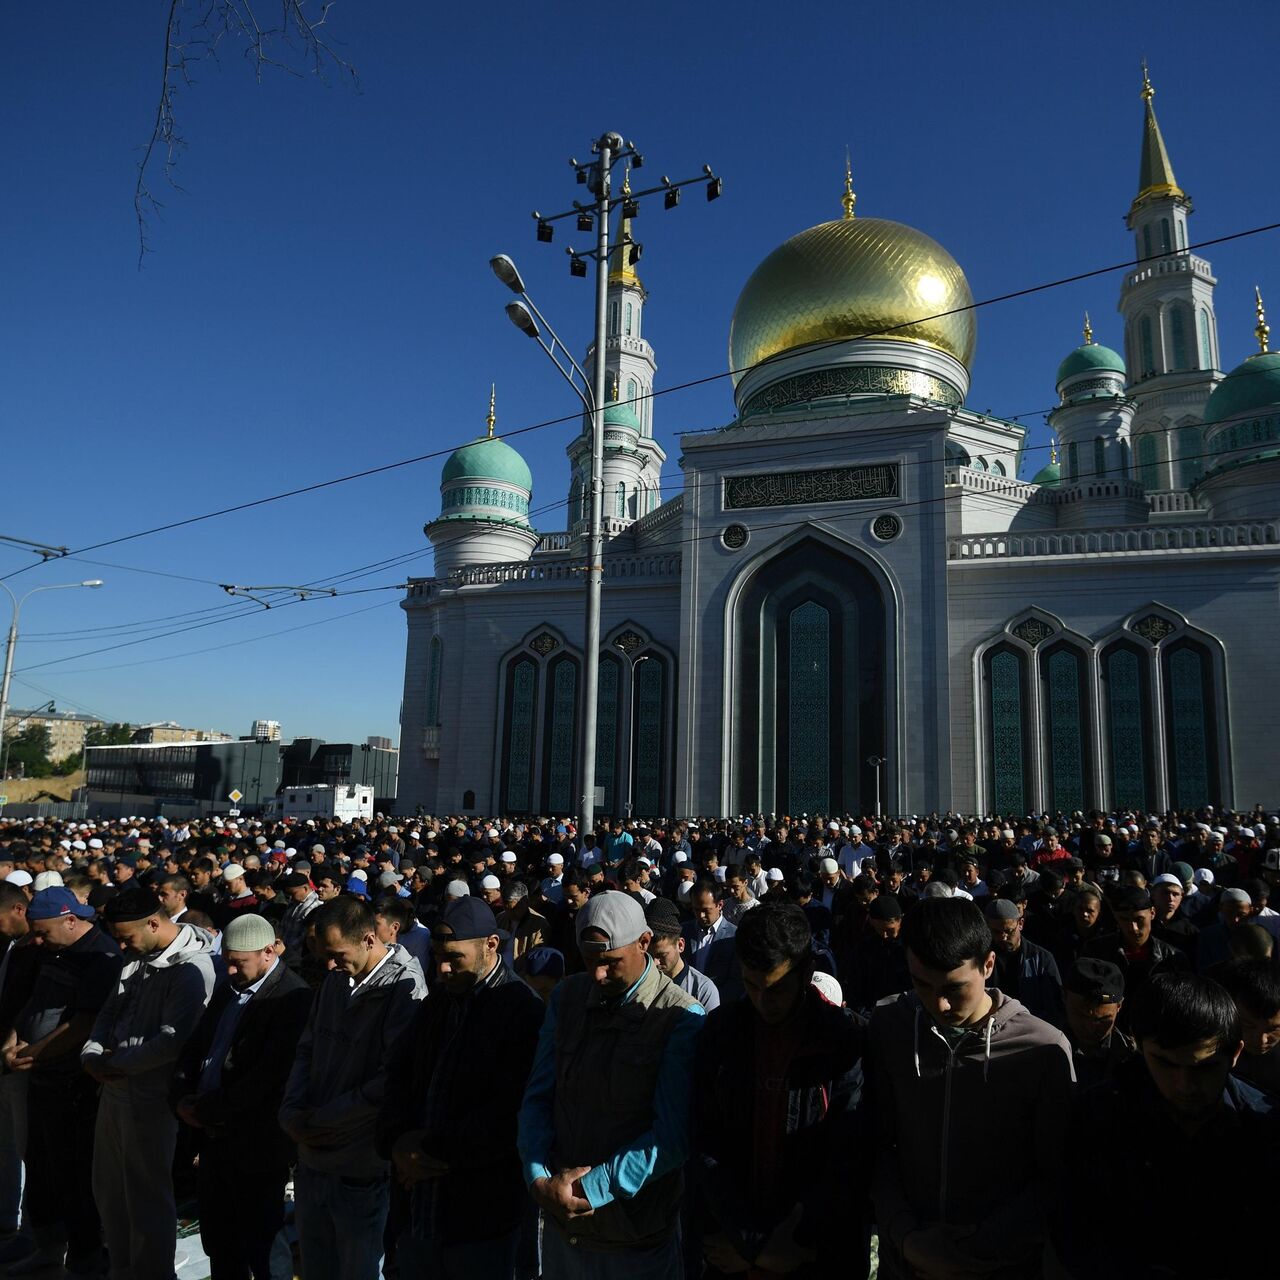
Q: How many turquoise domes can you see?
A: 5